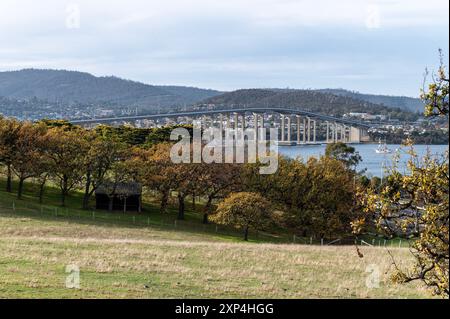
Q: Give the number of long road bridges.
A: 1